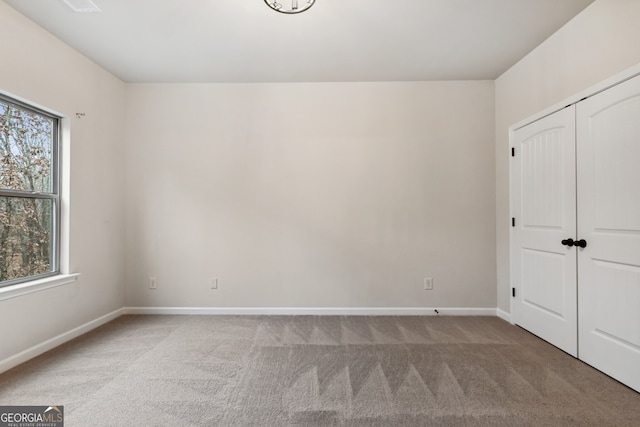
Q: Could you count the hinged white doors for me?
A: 2